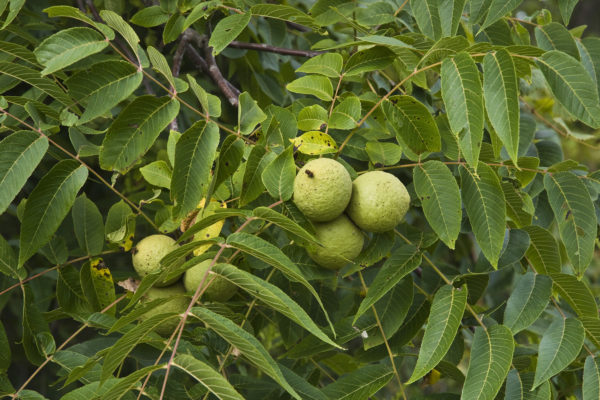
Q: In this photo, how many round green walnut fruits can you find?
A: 6